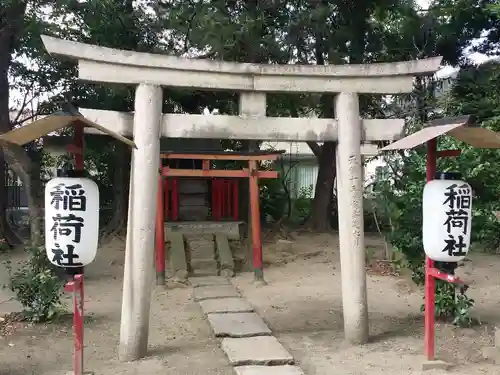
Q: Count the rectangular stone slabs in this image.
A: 6